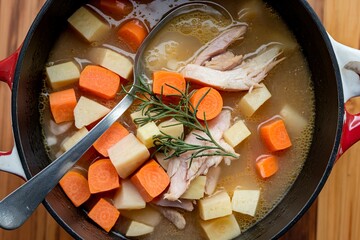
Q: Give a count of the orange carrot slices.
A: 13